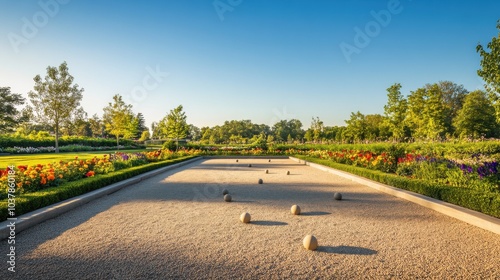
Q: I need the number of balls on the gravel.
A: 12